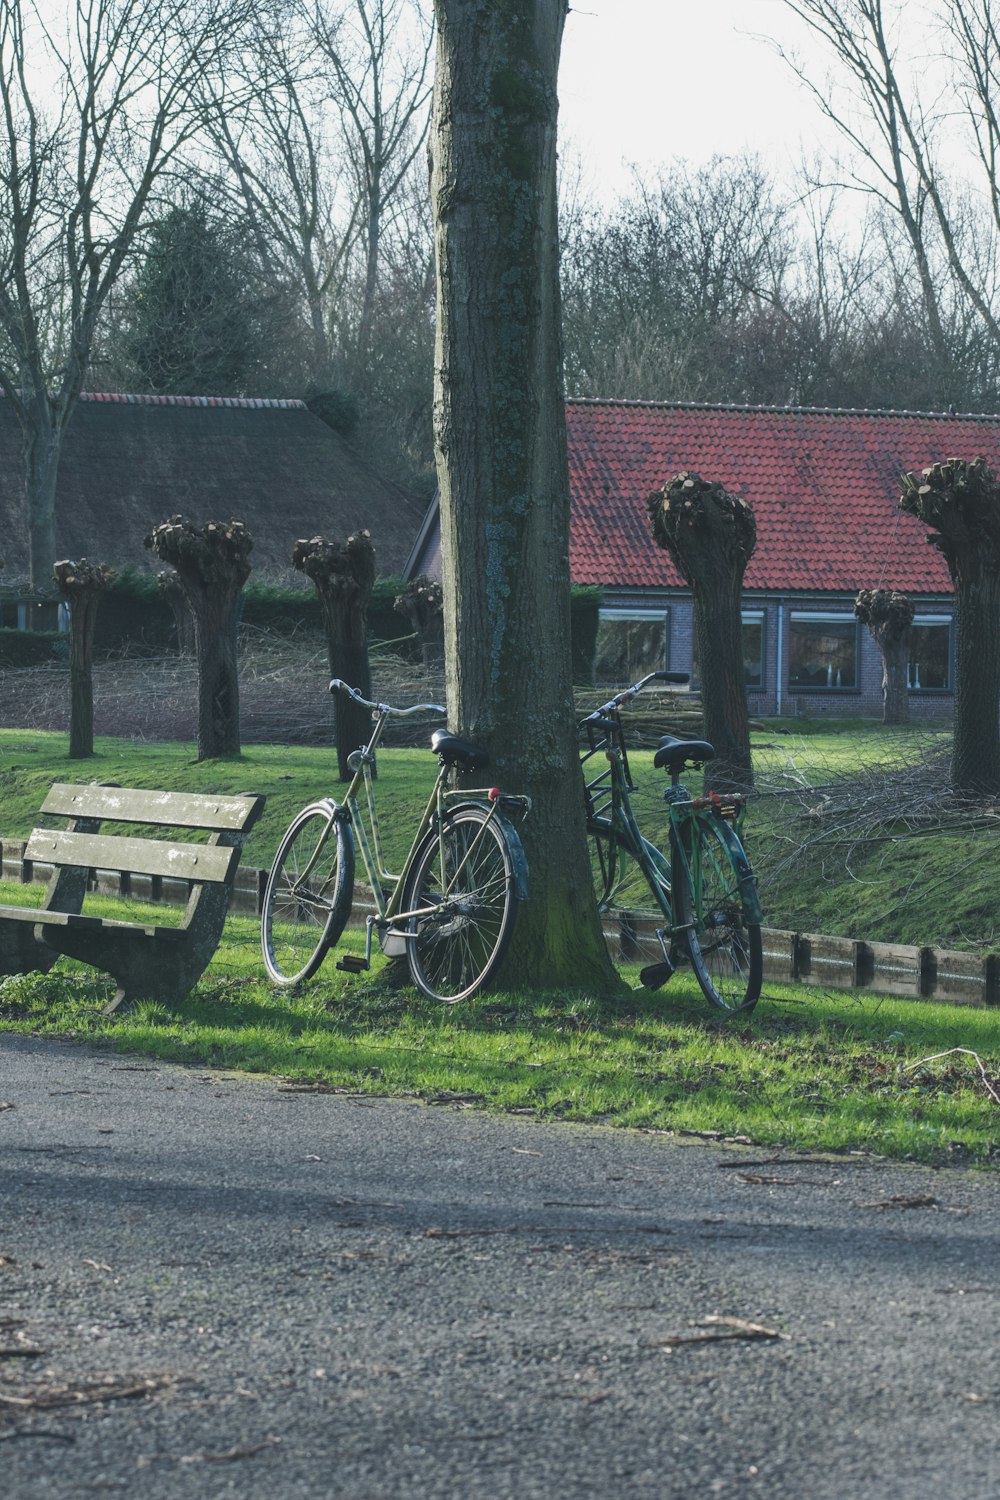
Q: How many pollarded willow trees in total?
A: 8